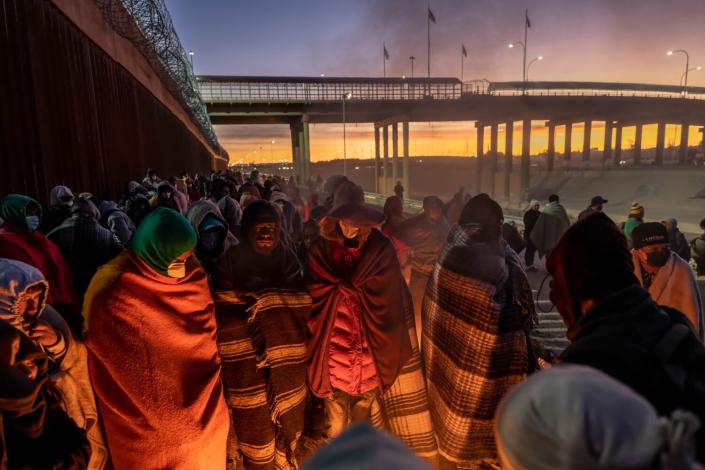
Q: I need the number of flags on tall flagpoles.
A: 4